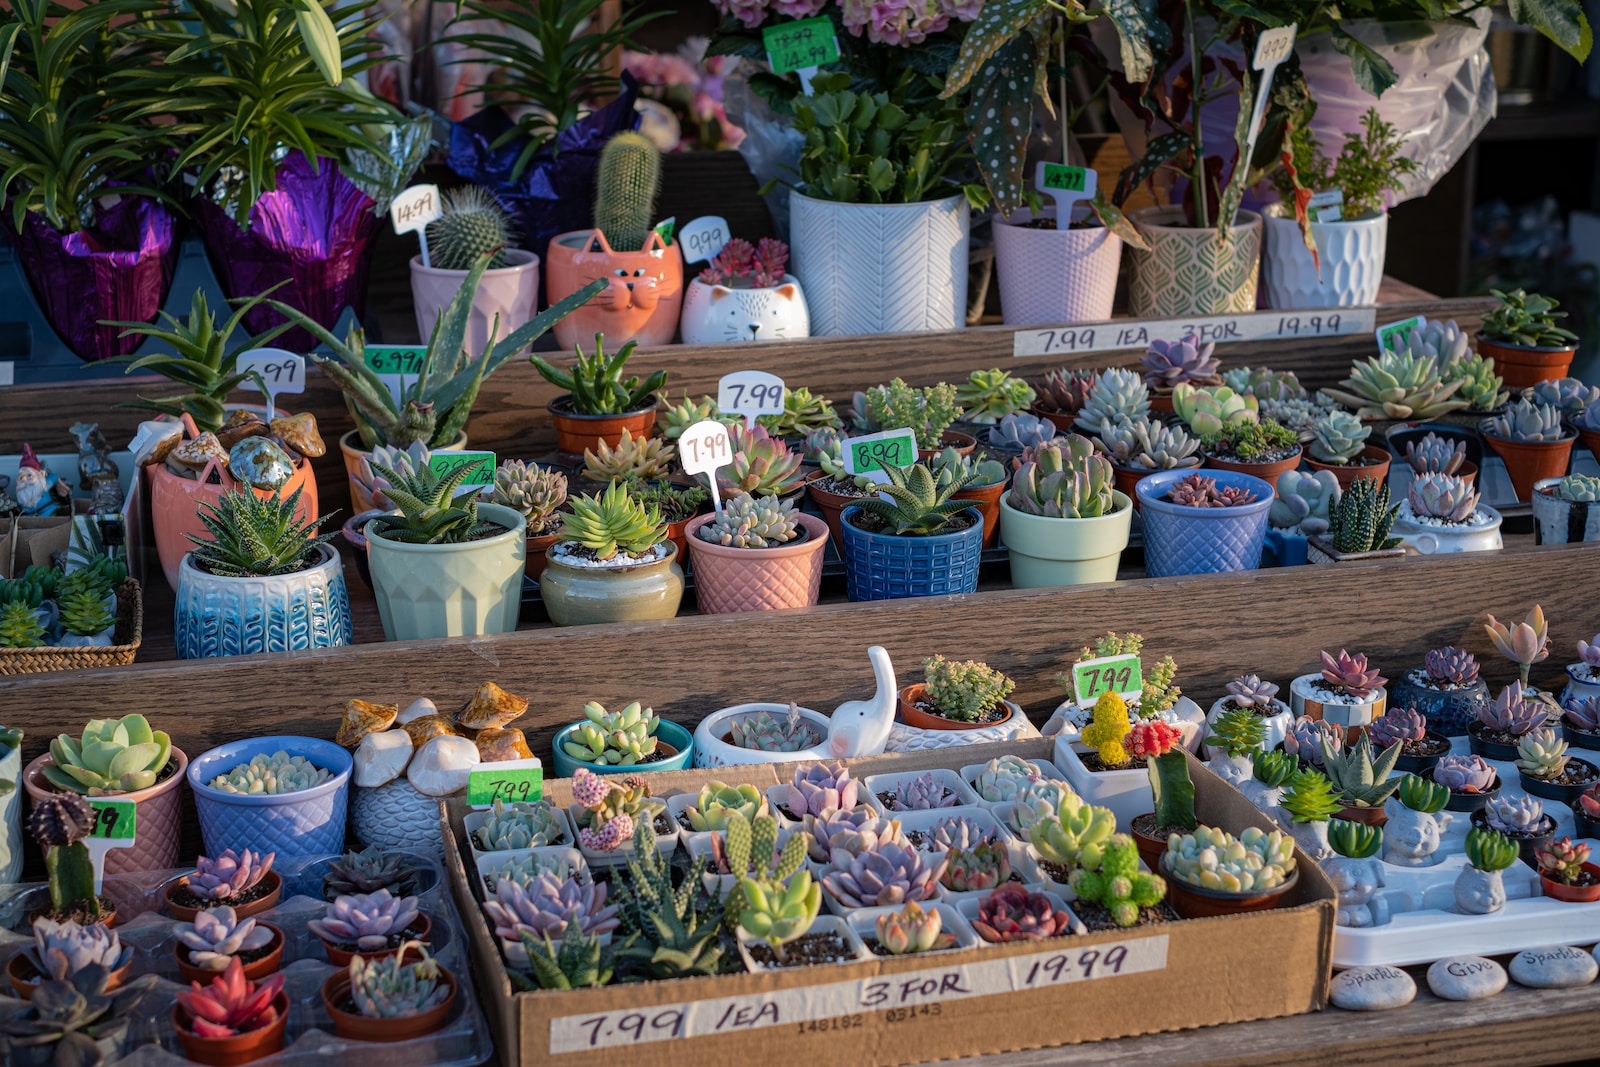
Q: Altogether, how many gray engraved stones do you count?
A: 3